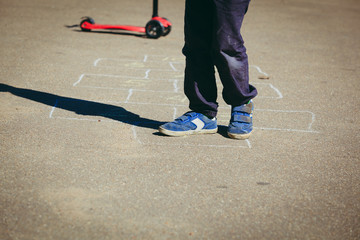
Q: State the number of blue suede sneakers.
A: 2